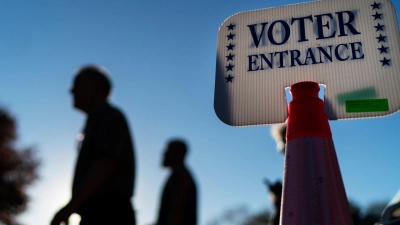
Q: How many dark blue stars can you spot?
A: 12